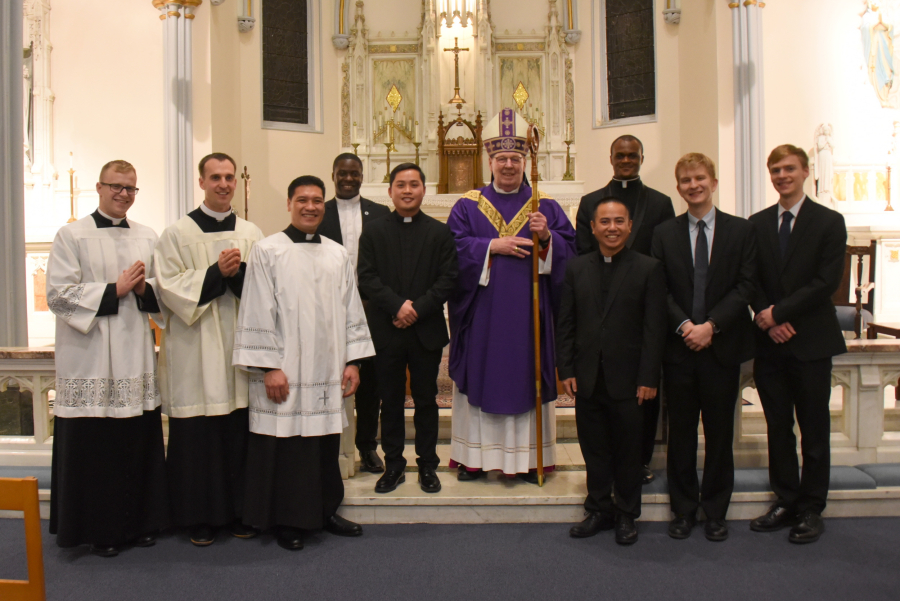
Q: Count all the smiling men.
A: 10